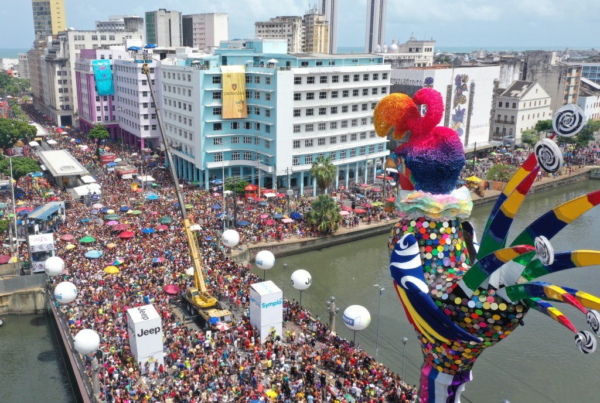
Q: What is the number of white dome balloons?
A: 7